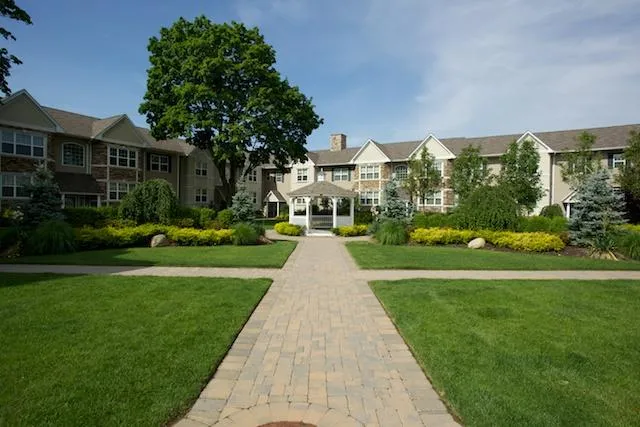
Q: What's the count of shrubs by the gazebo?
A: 2